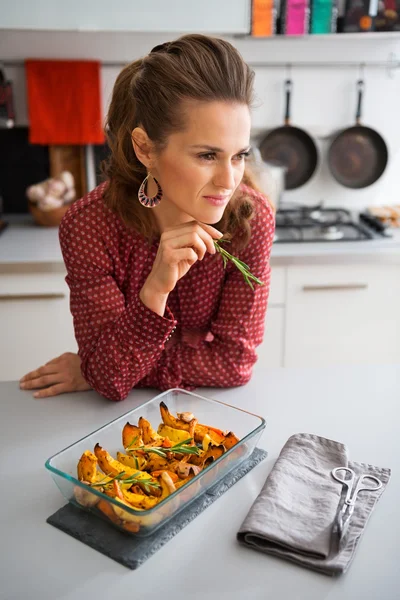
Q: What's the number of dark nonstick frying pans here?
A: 2